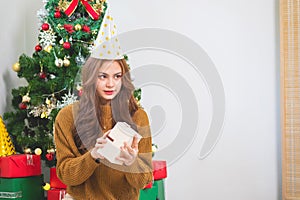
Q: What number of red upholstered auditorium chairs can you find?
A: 0